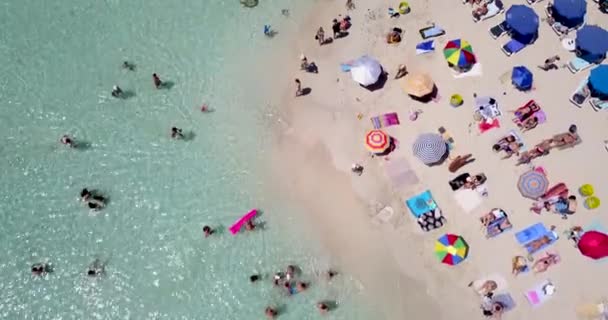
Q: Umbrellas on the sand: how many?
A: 13